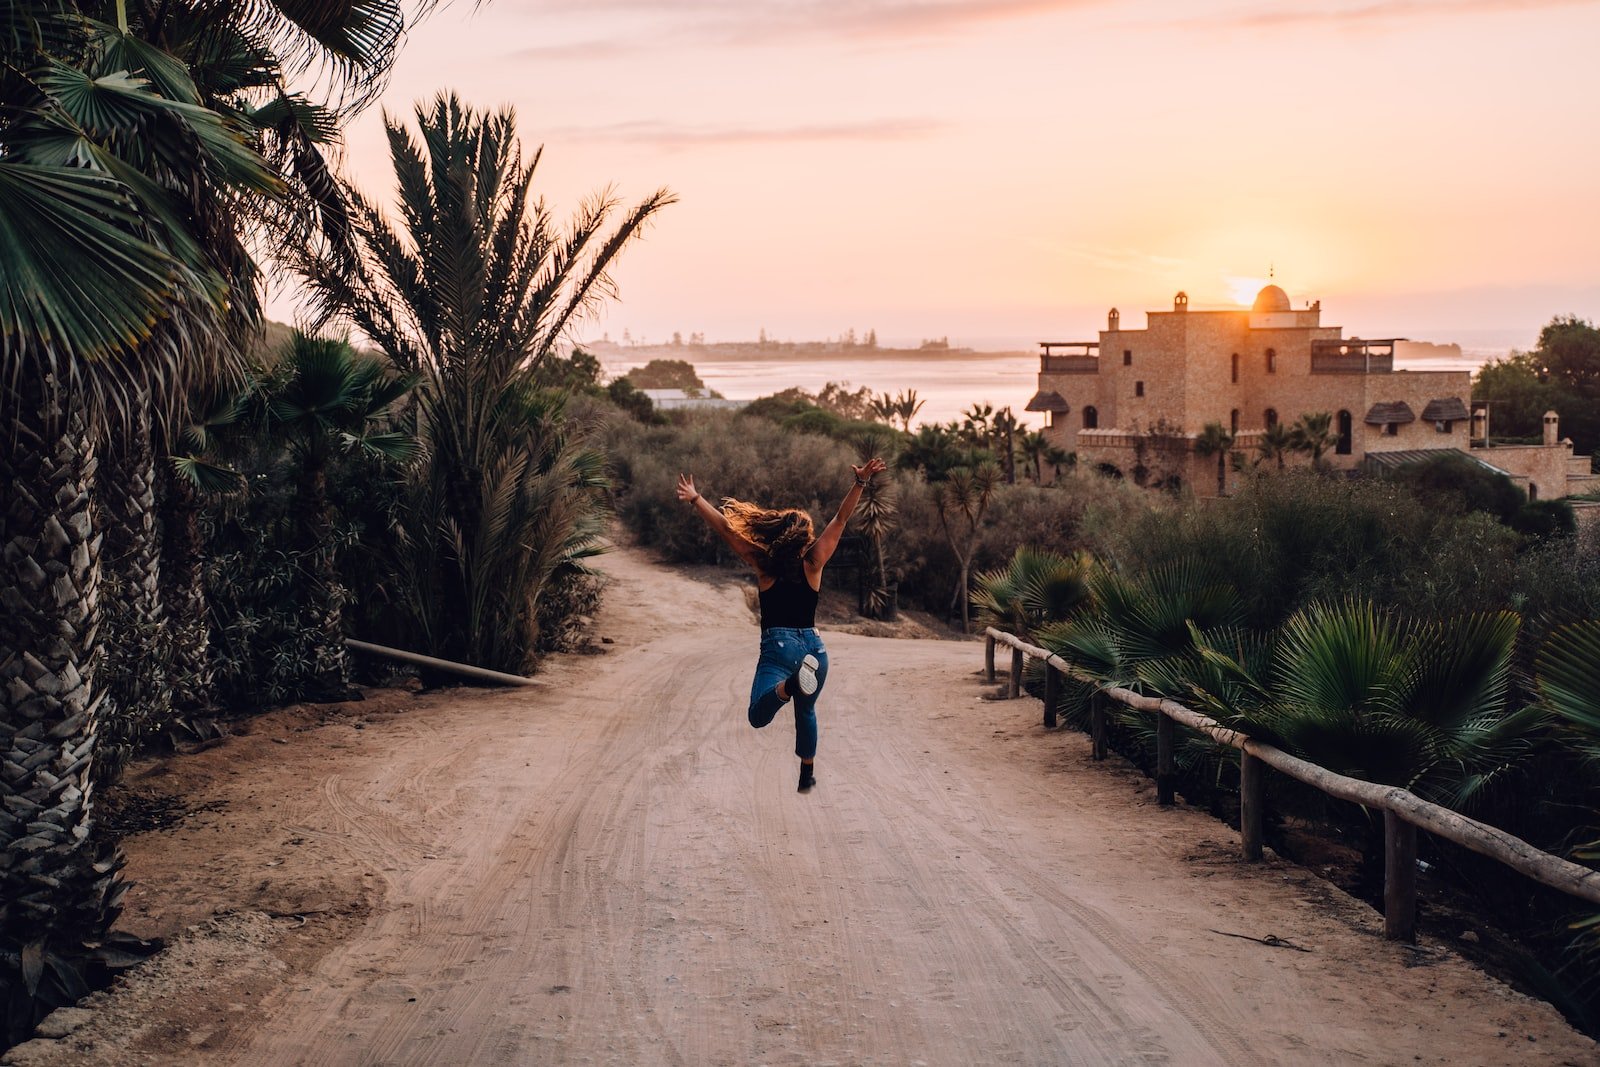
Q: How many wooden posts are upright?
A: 7